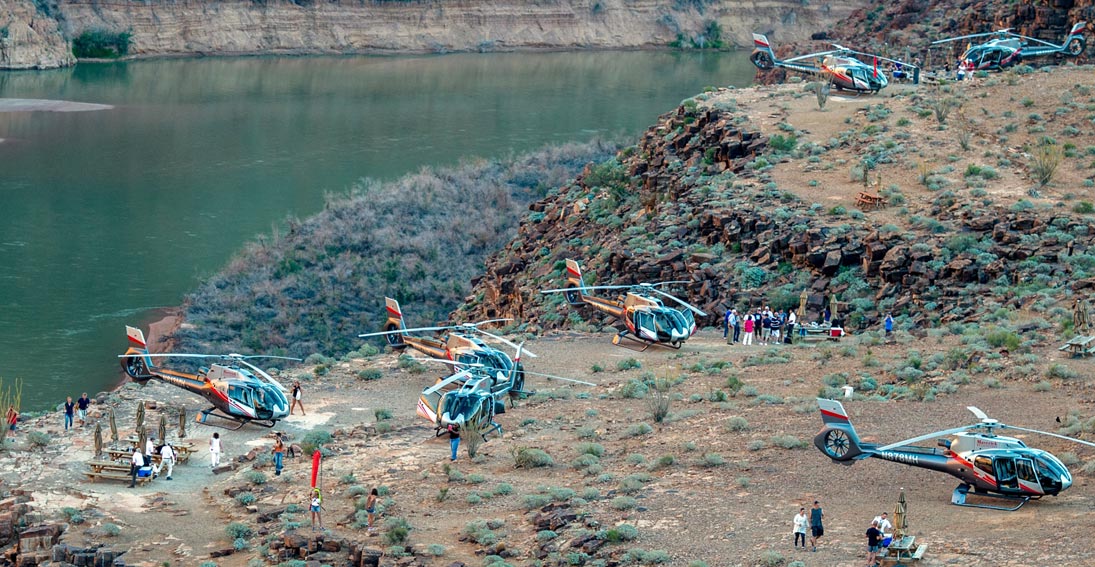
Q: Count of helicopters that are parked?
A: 7